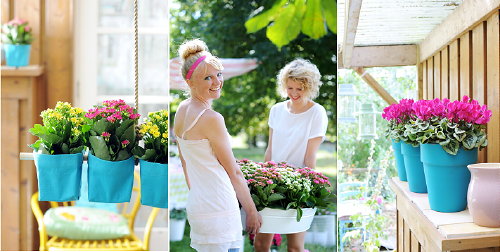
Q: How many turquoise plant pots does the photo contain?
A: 7